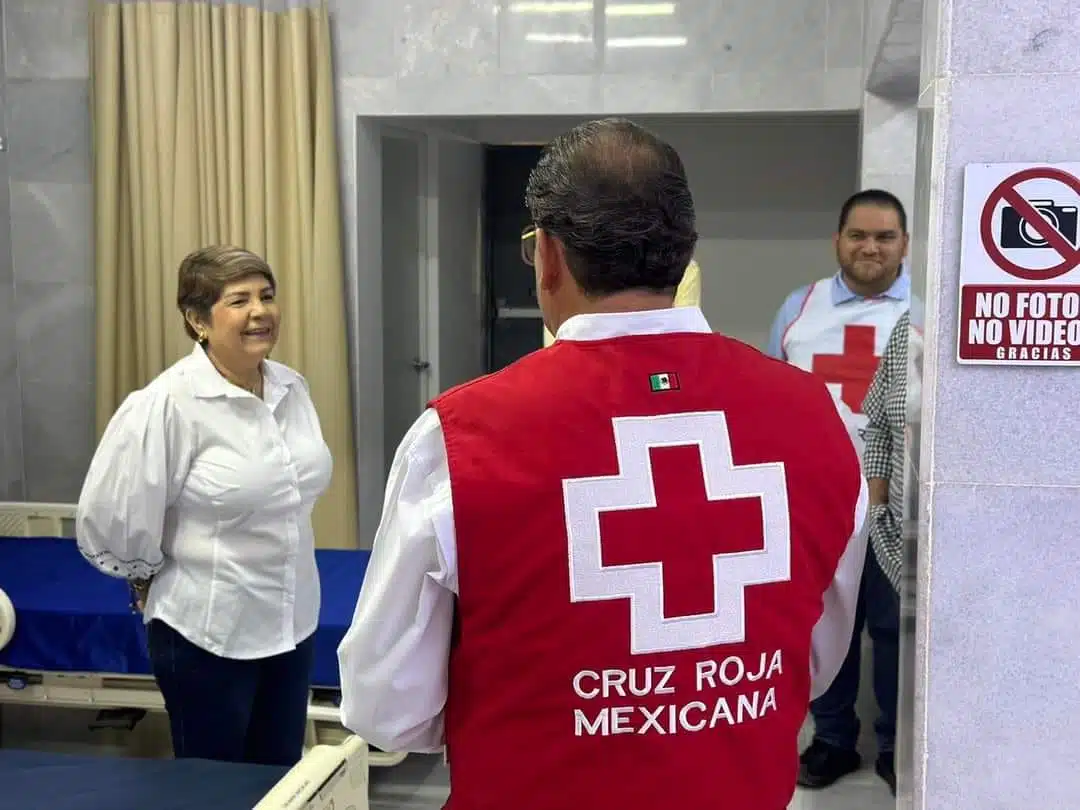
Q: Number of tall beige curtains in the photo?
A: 1